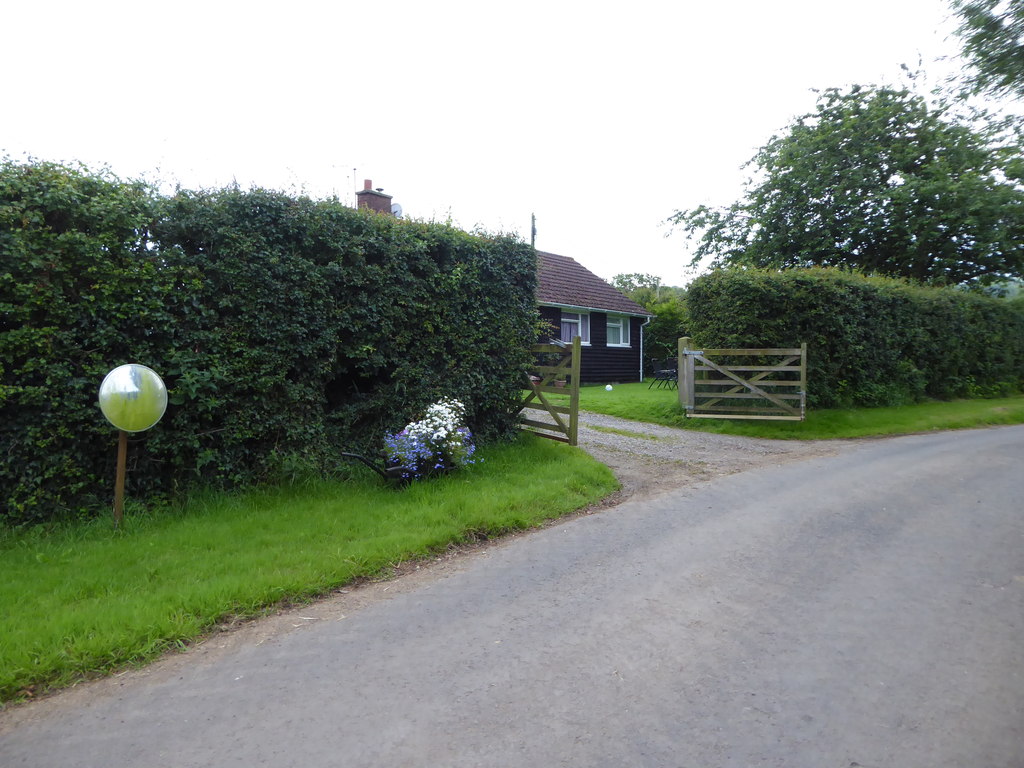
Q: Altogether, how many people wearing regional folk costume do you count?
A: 0